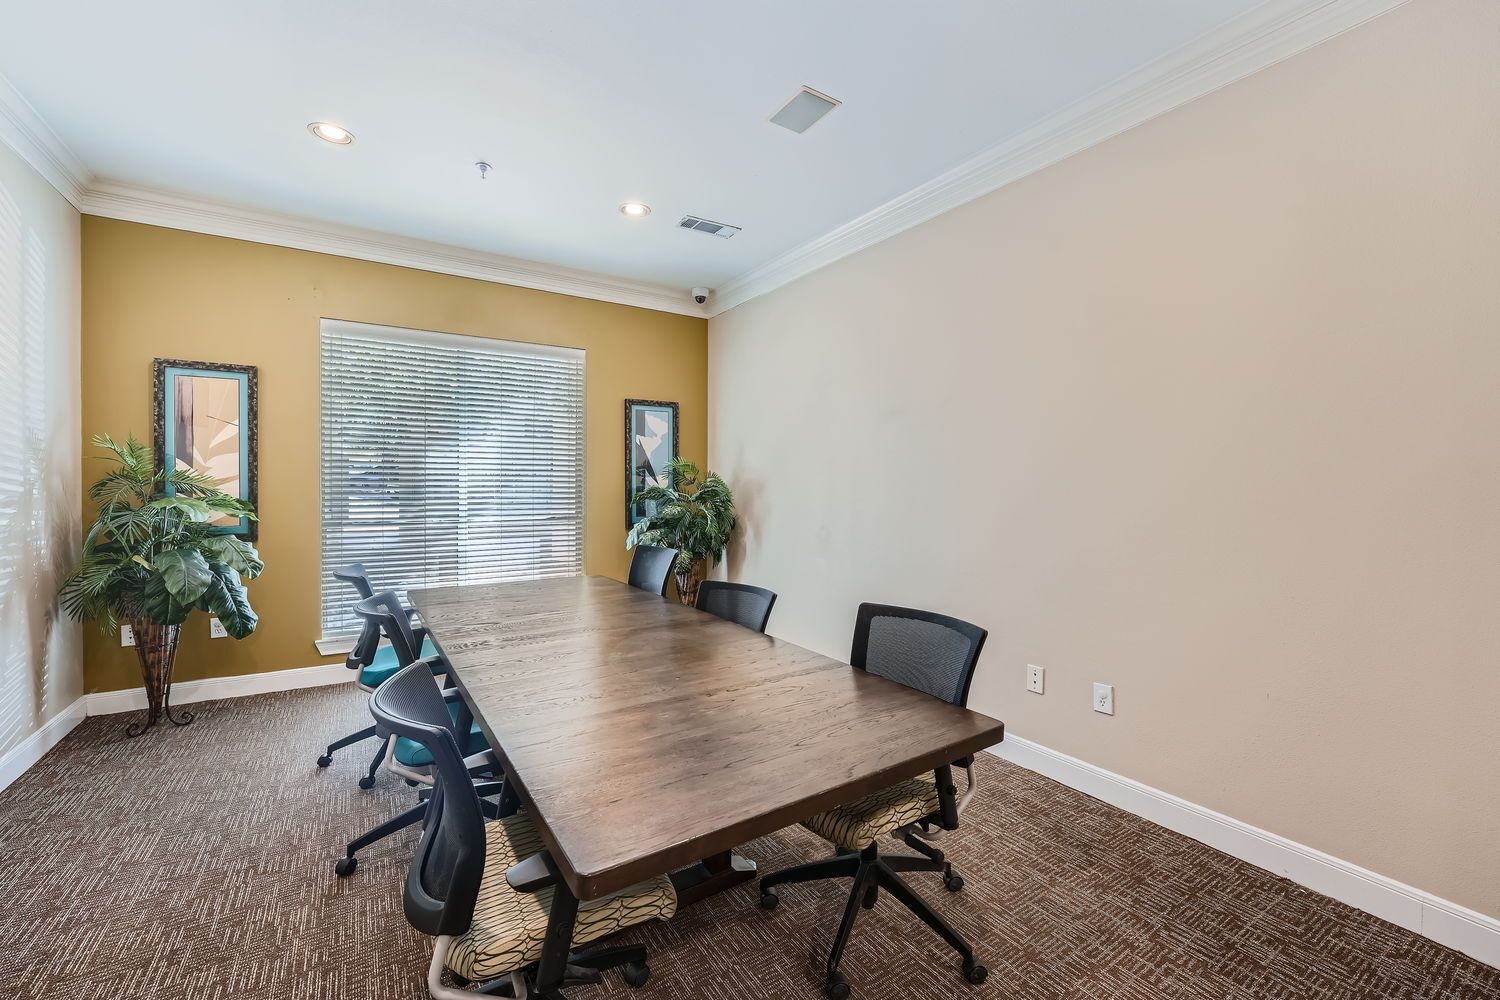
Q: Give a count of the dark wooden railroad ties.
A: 0